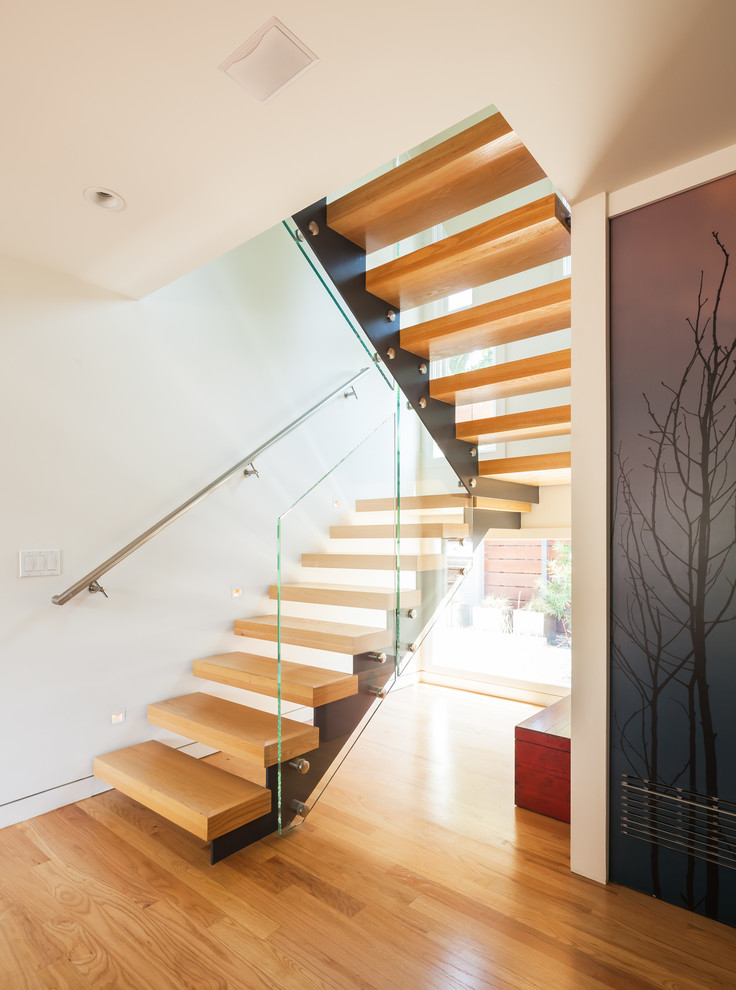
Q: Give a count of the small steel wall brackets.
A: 3